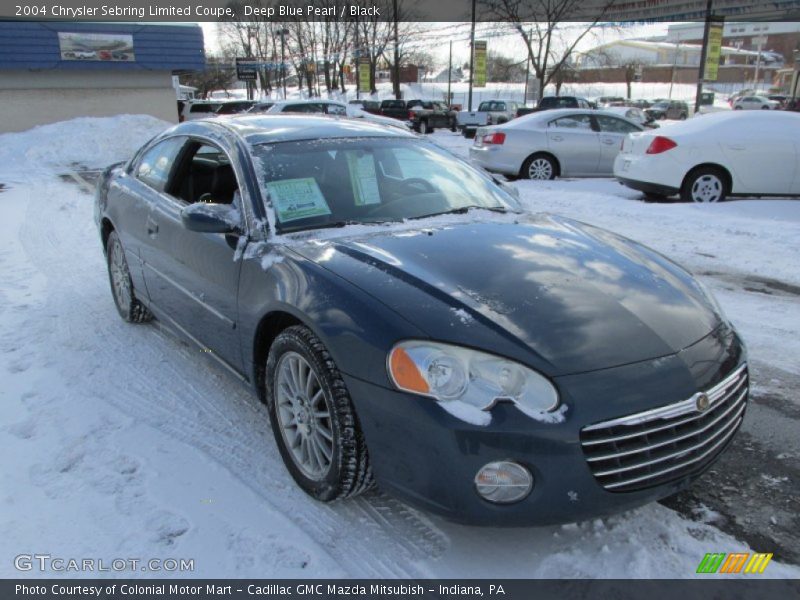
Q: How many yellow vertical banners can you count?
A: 3